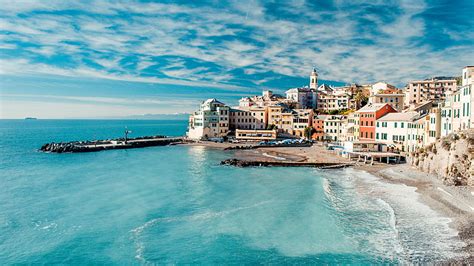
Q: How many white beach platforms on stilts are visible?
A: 1